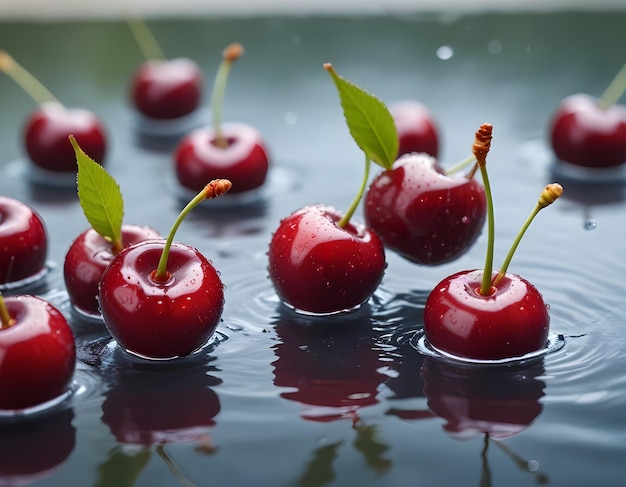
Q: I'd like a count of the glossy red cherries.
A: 12